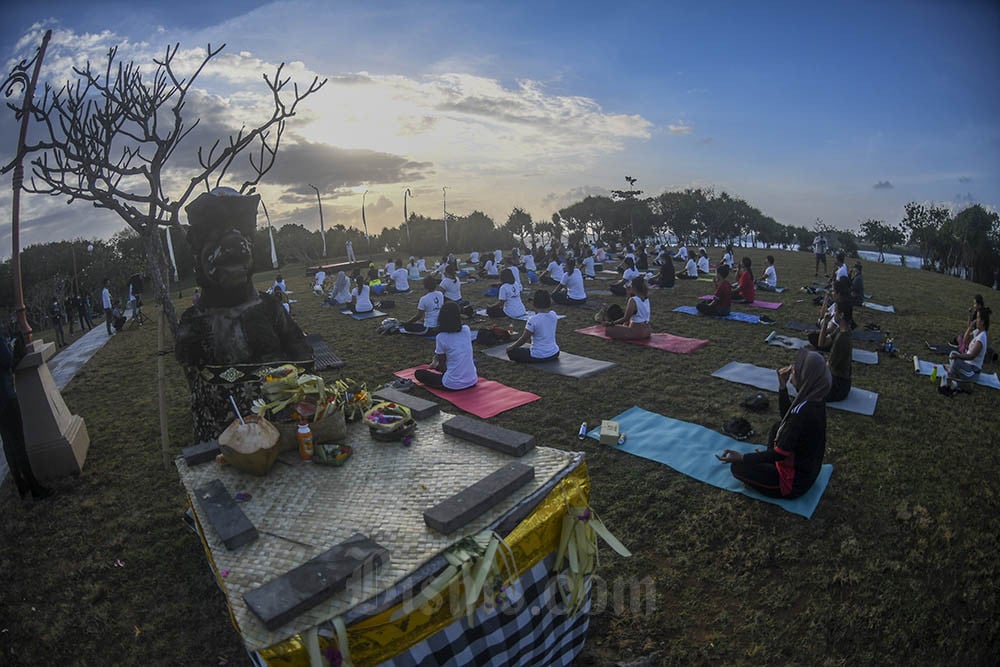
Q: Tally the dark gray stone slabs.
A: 6